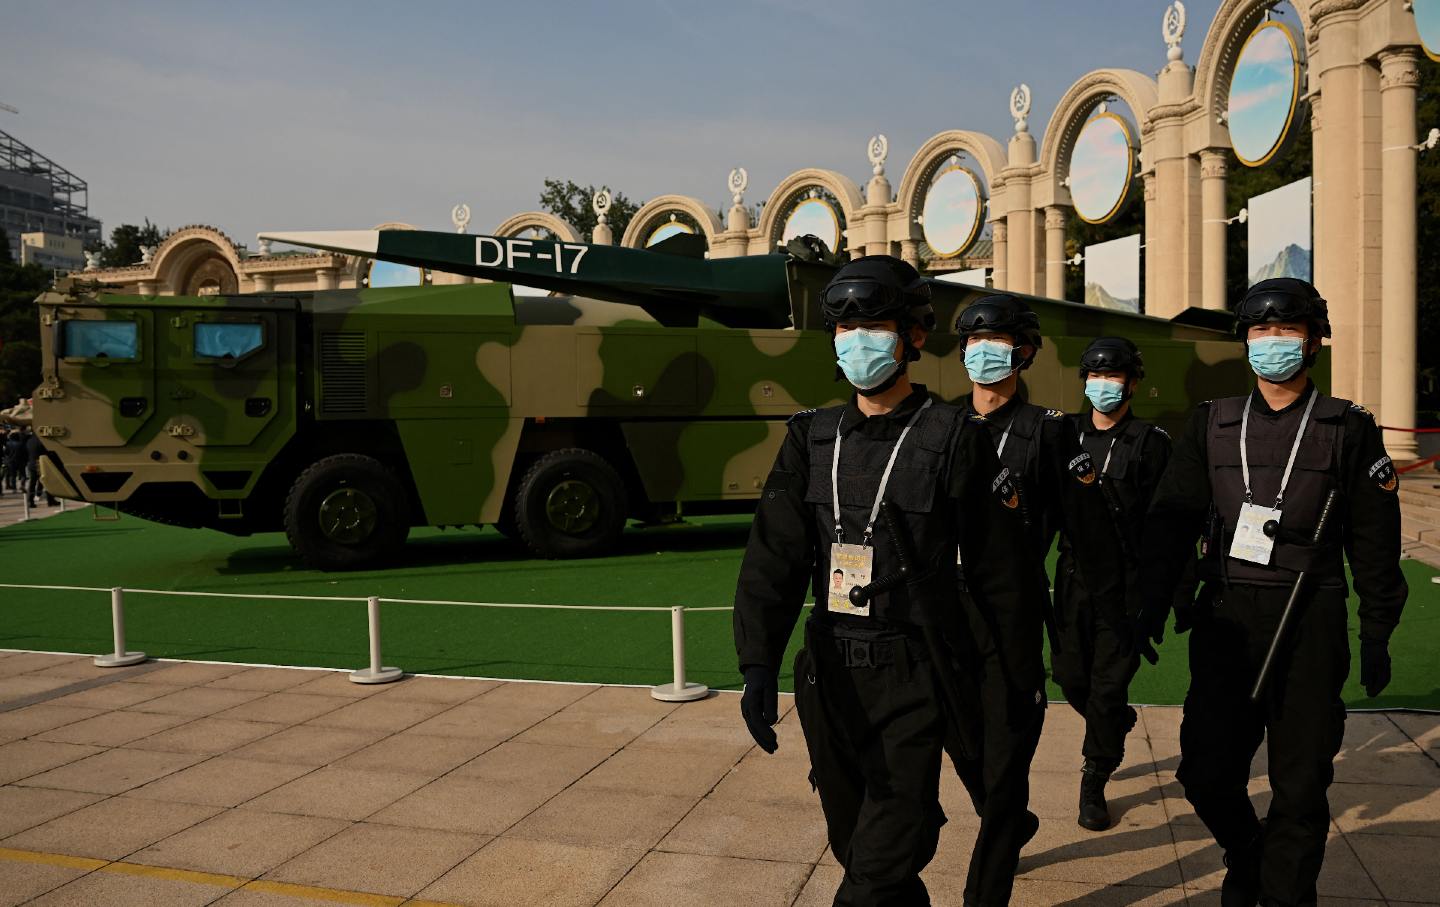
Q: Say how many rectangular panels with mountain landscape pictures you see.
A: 2